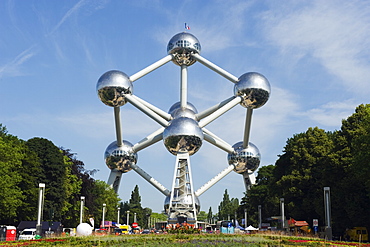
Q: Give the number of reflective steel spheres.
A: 9